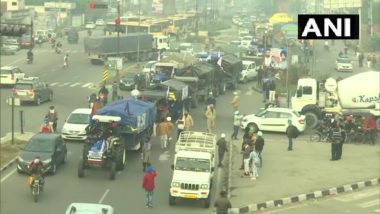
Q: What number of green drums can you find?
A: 0